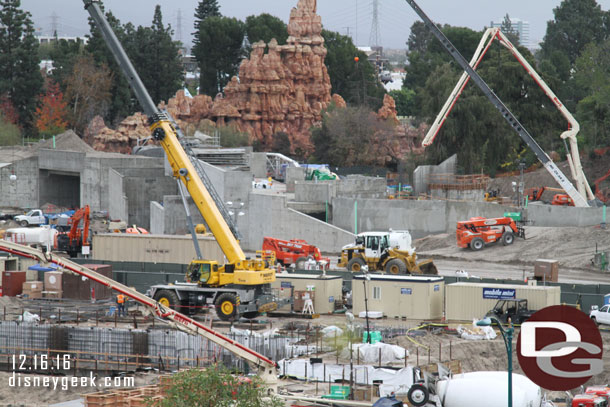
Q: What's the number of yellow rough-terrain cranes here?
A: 1